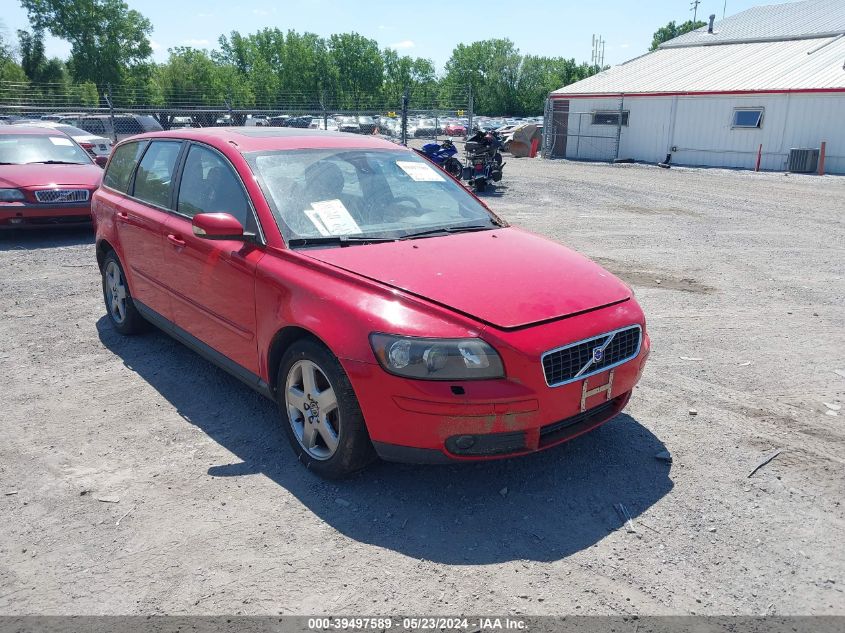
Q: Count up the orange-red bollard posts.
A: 3